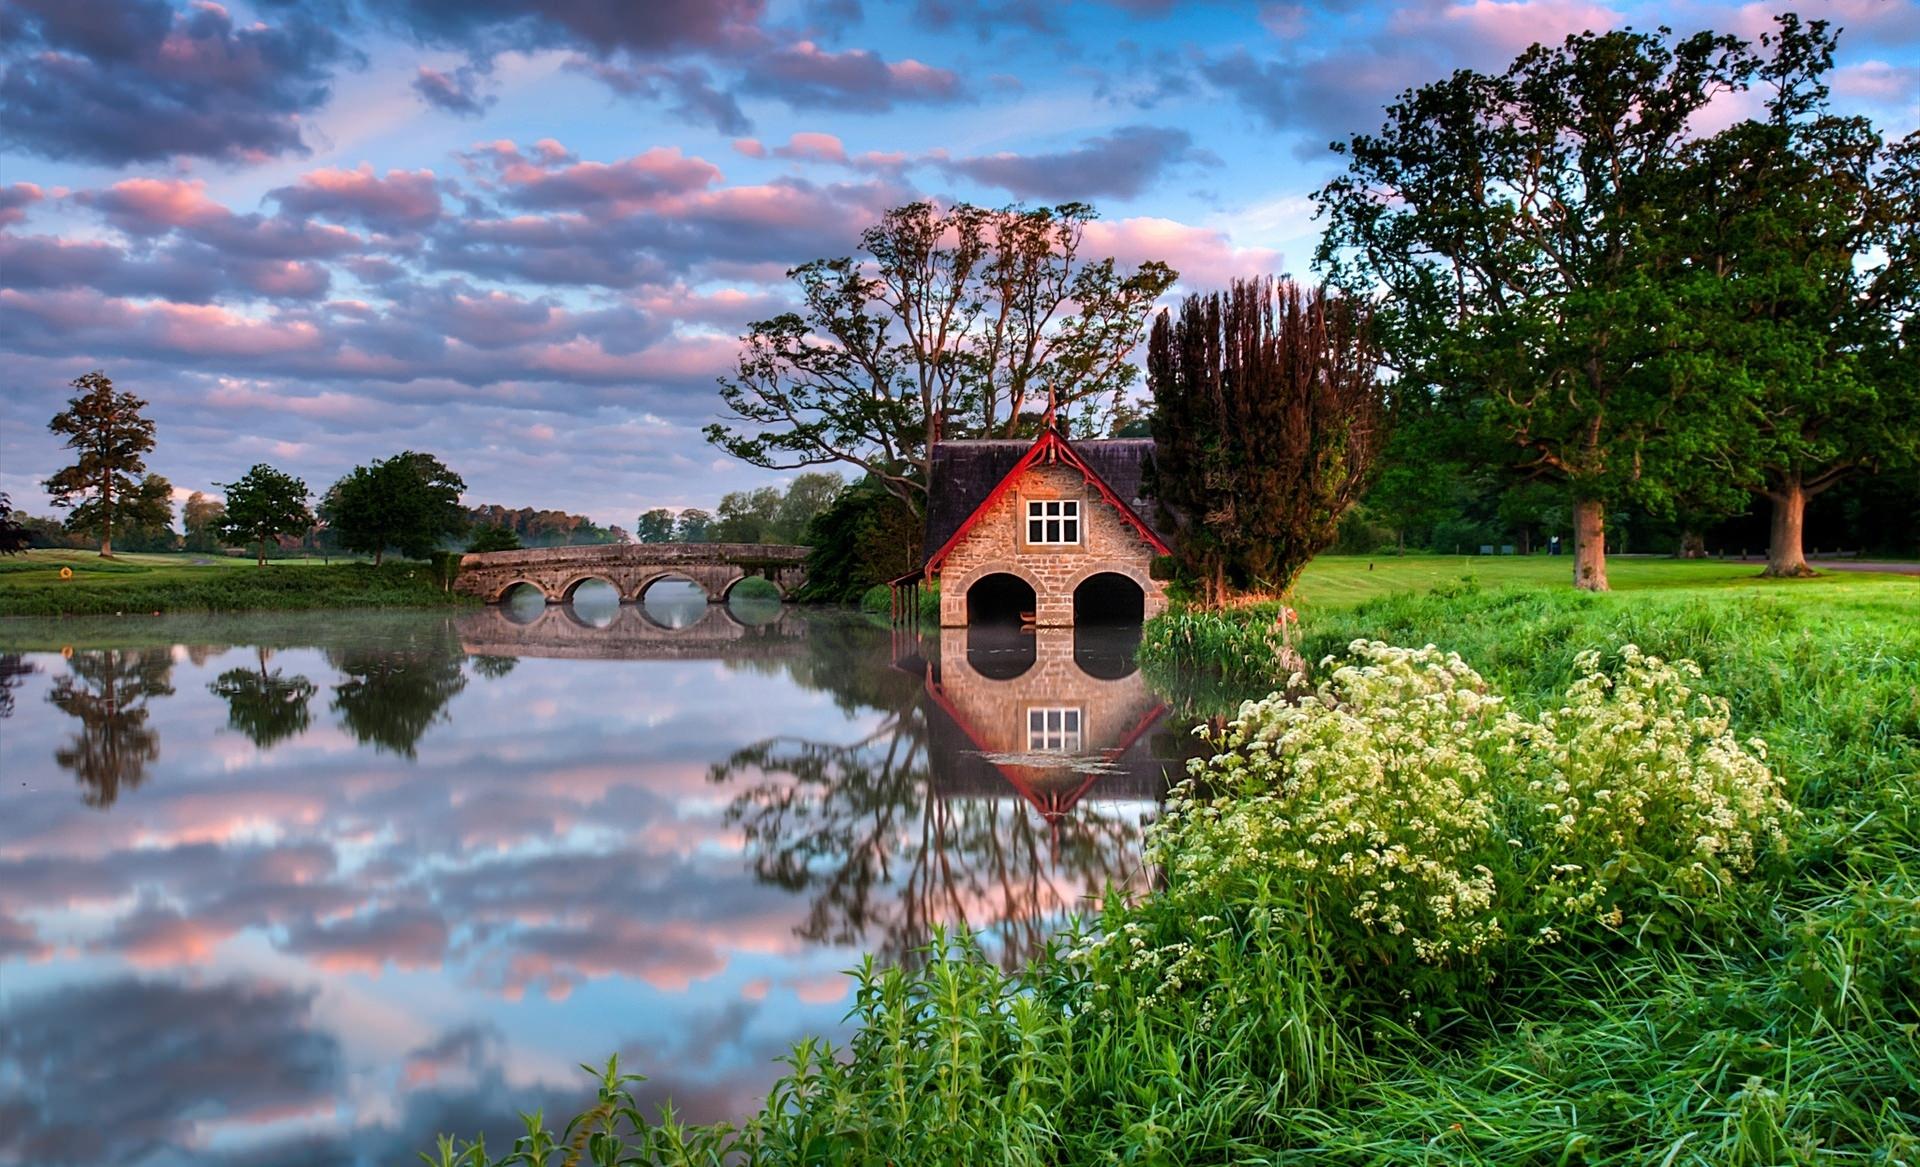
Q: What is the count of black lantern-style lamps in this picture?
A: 0